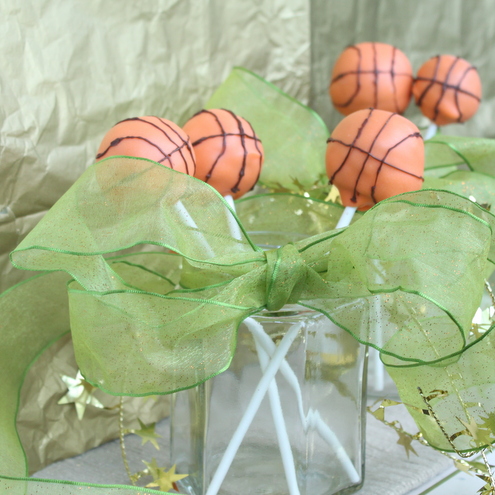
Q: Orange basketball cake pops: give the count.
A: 5